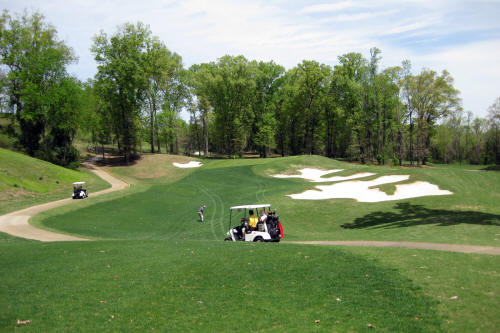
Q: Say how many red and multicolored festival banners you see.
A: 0